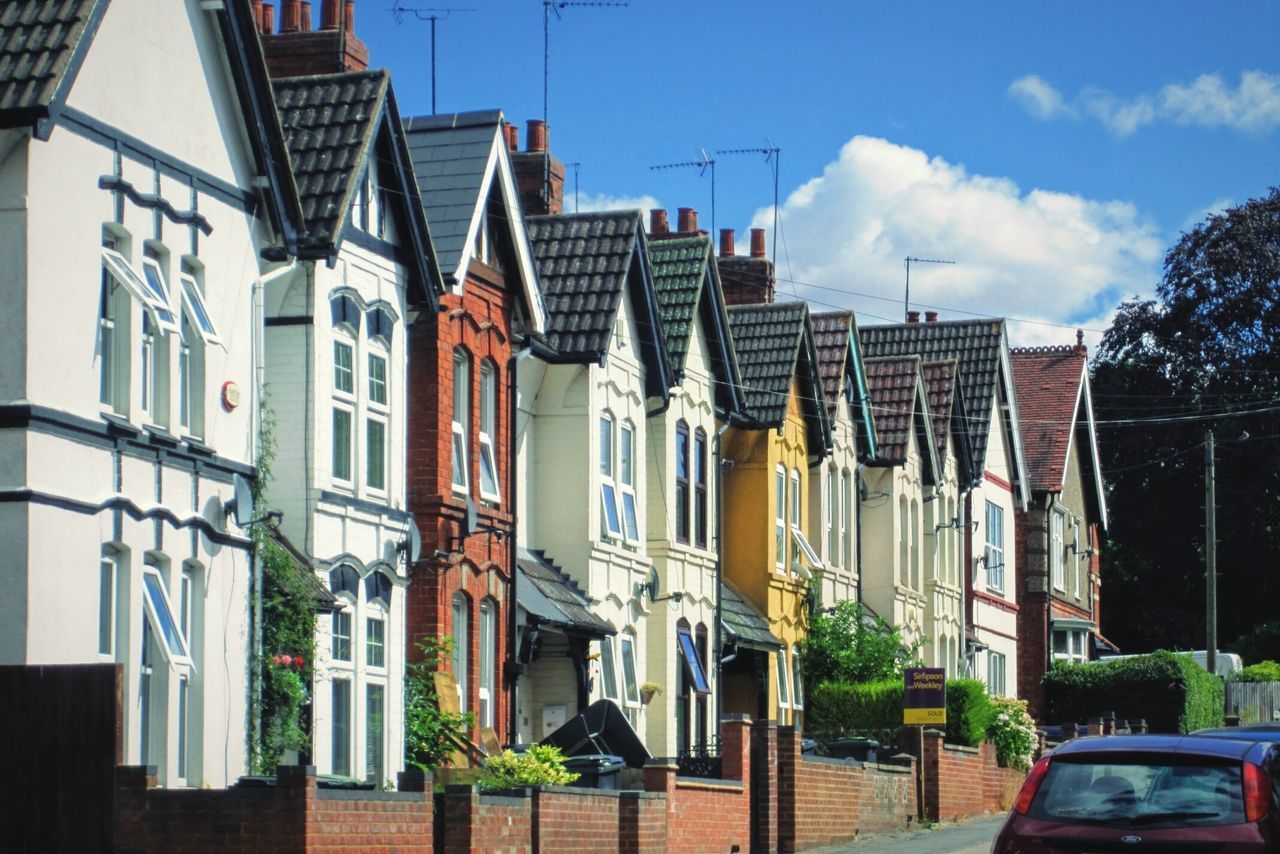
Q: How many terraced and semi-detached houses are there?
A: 11